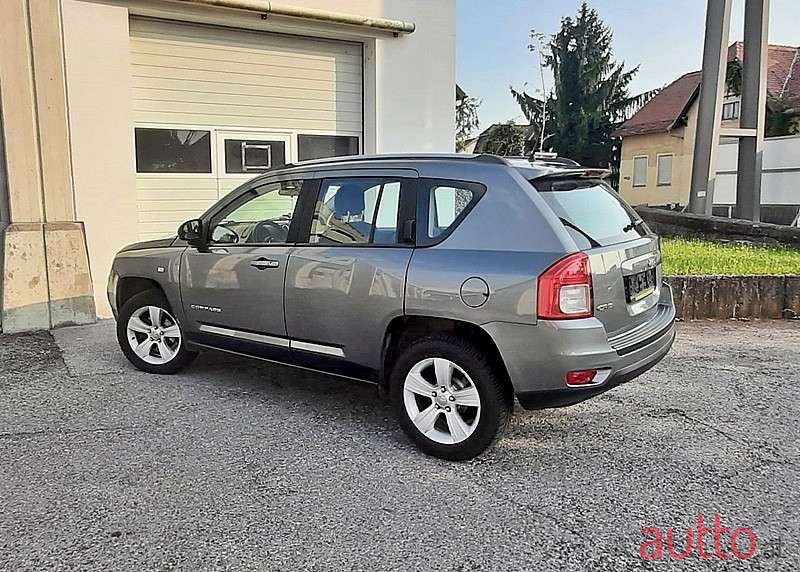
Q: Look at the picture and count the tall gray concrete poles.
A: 2